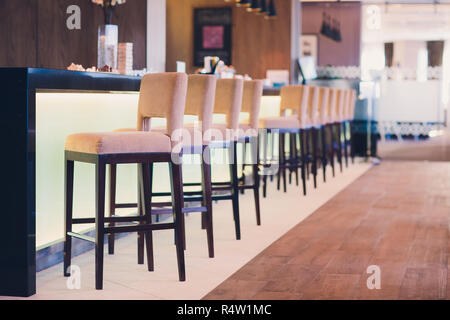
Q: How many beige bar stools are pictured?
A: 11